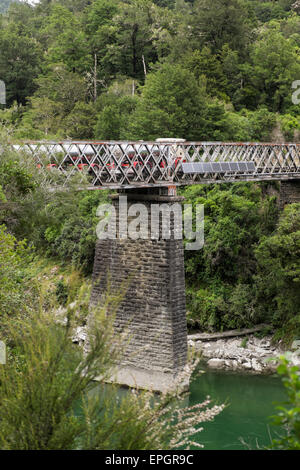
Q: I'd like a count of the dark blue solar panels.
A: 8